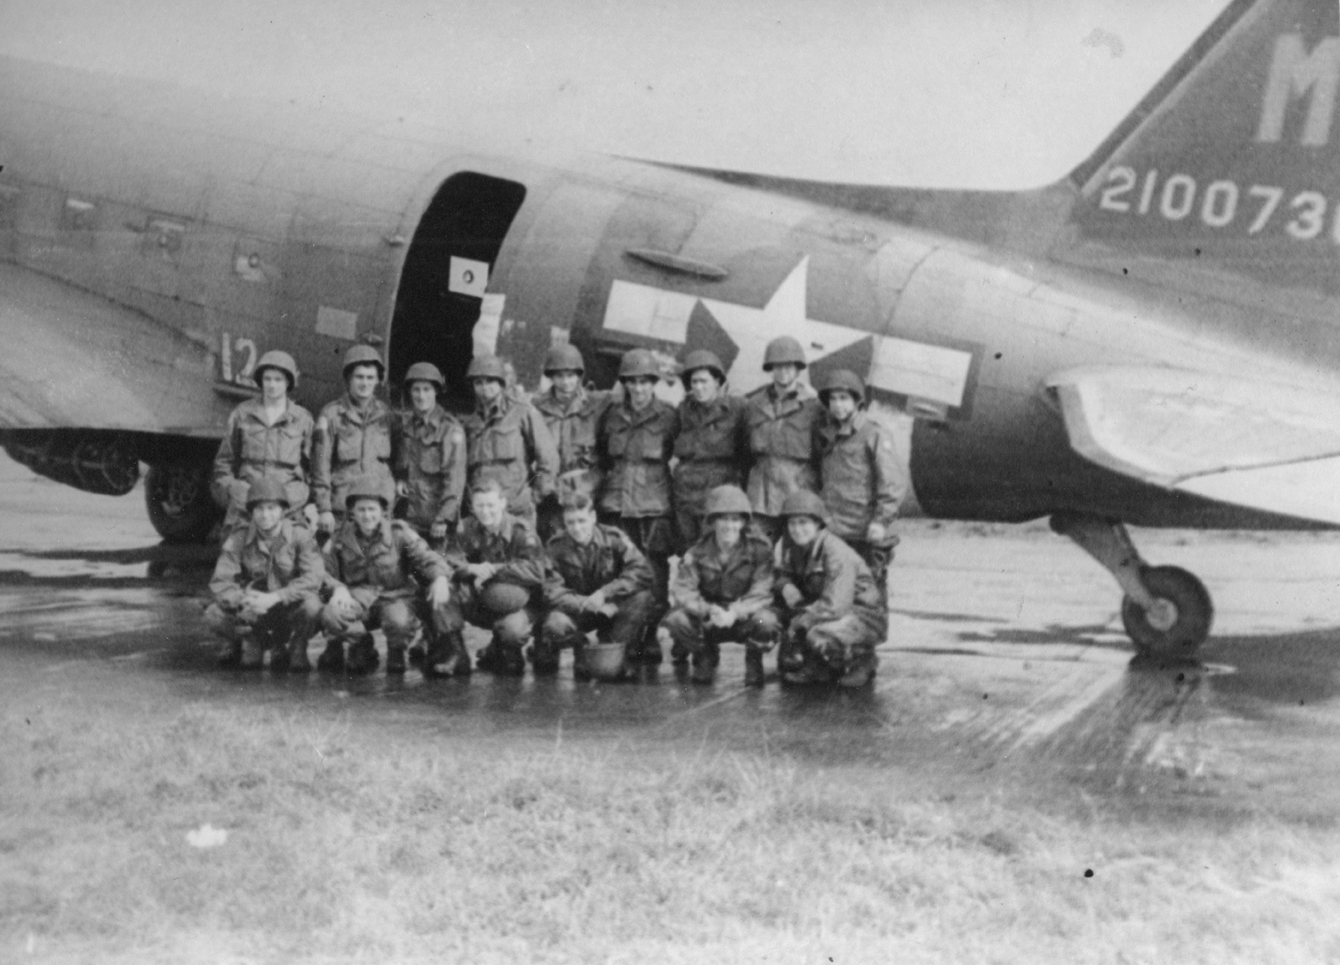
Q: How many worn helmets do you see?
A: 13